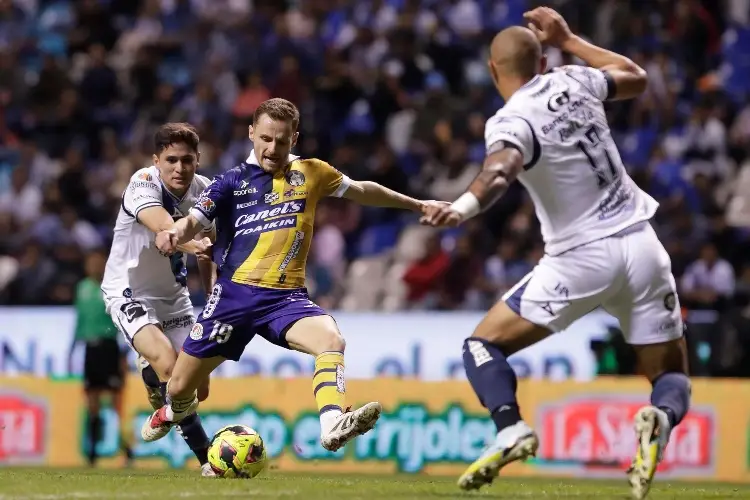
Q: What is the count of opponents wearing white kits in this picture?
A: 2